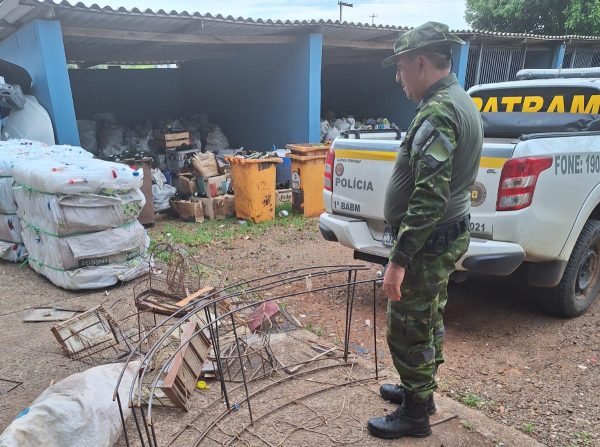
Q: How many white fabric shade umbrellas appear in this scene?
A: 0